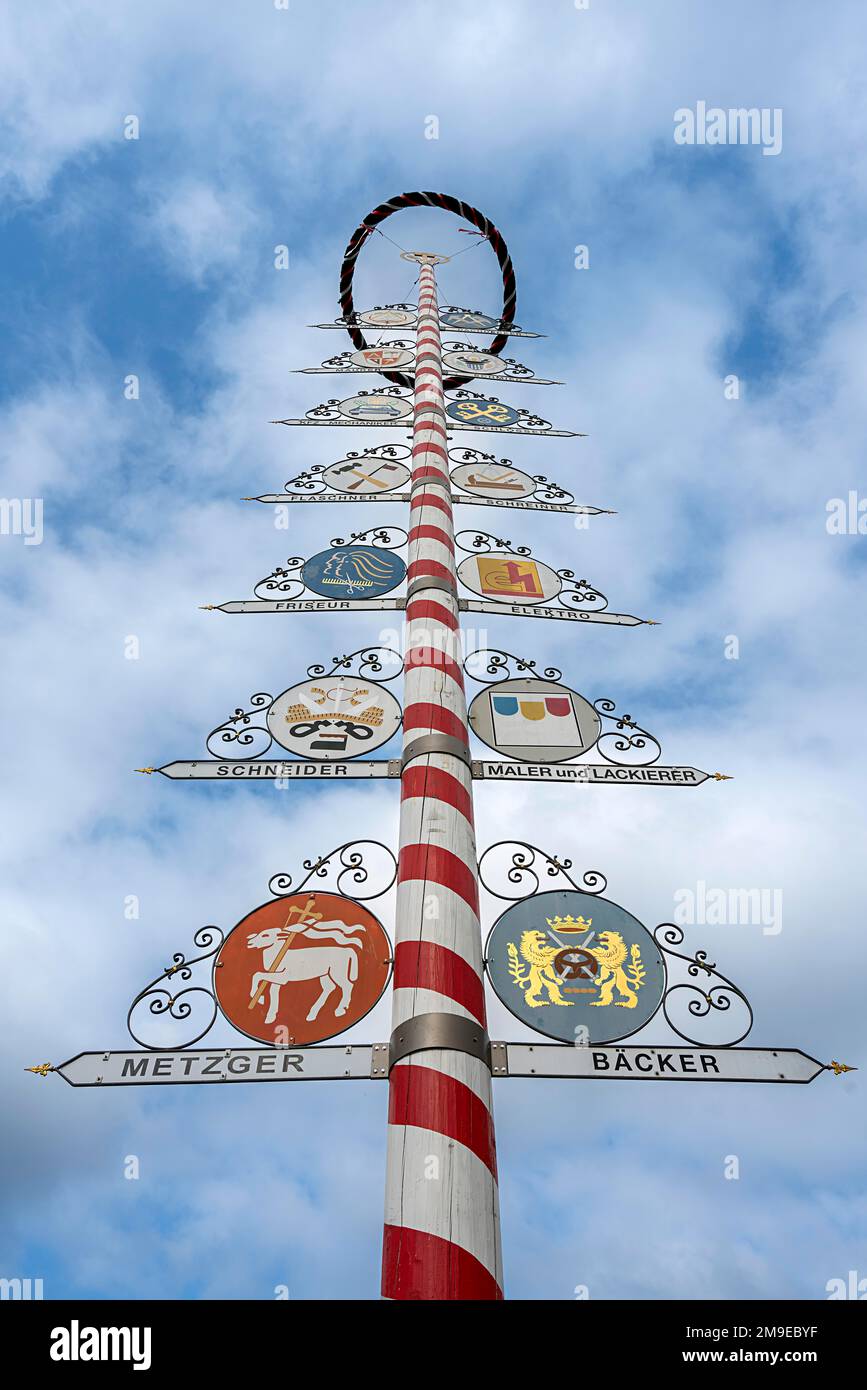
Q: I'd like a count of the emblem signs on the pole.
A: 14